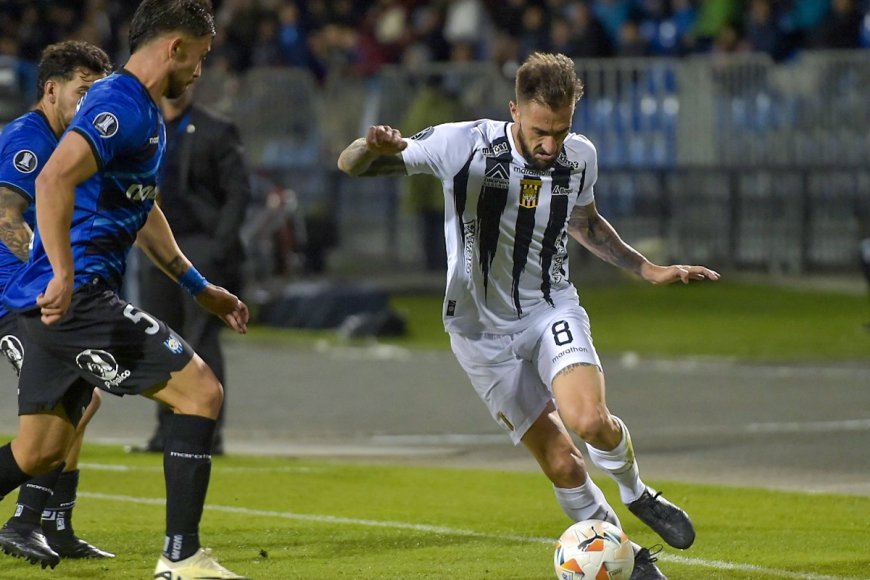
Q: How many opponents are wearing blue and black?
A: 2